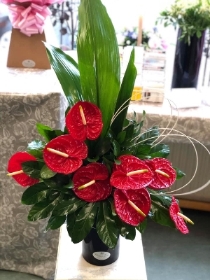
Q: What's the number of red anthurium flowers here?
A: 8